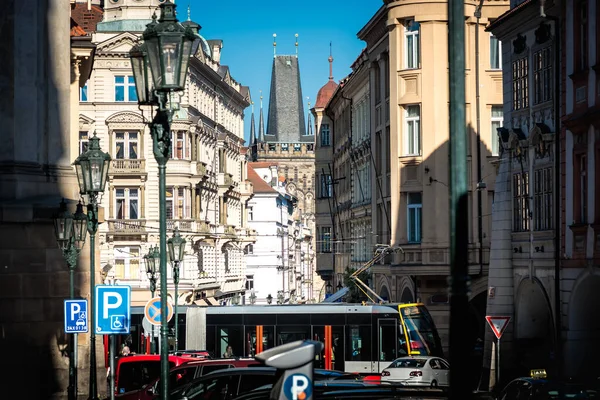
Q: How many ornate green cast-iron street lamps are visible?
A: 5